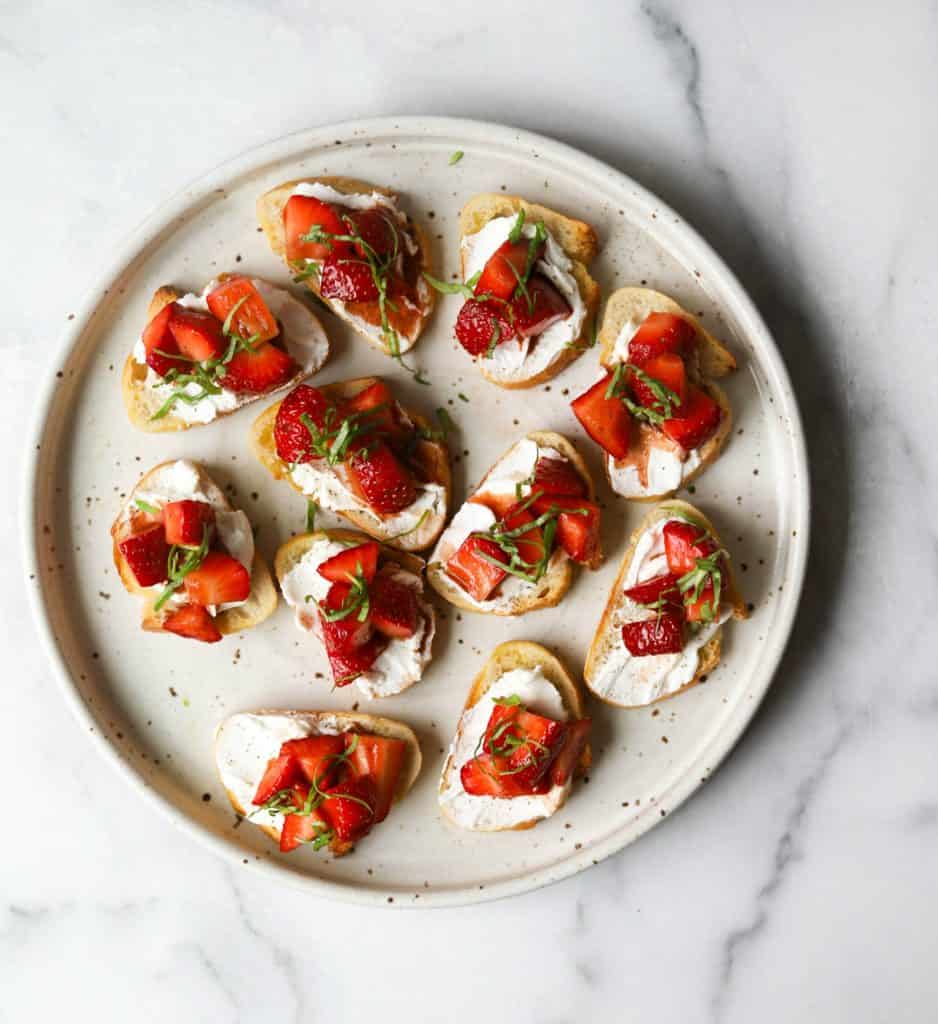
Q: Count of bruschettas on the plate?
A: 11